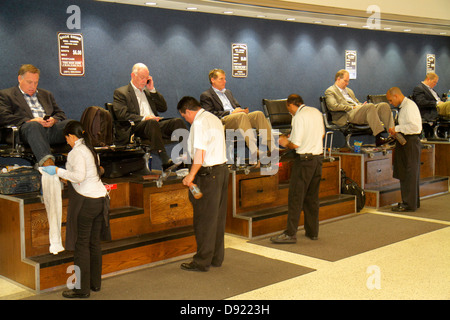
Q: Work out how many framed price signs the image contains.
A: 4